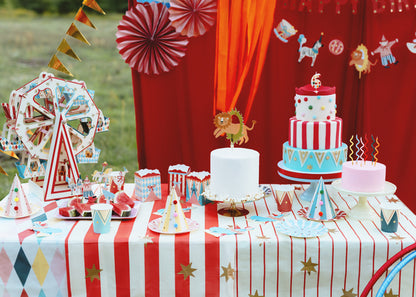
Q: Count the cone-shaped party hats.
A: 3